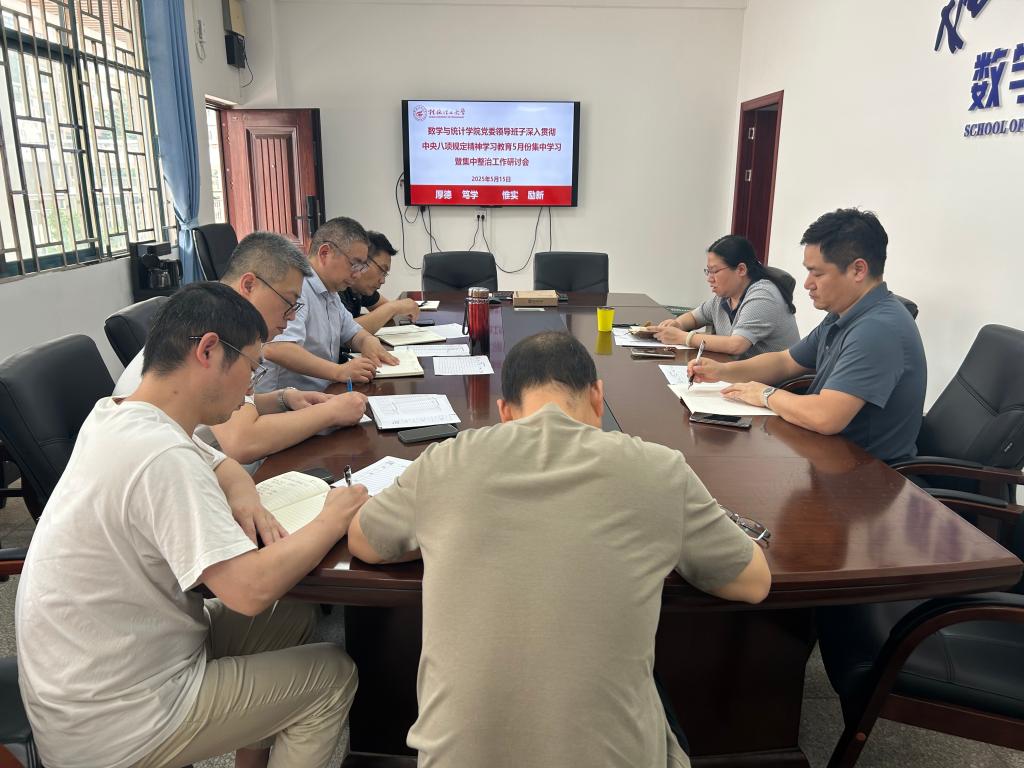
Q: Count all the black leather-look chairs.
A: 10